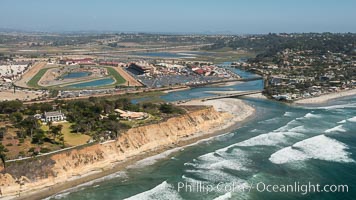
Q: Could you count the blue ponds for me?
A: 2